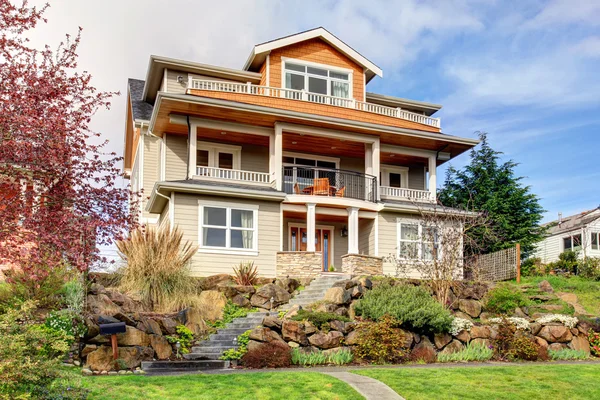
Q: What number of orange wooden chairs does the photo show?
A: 3